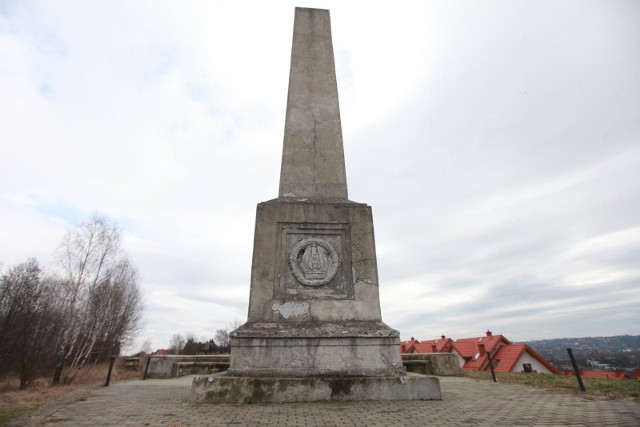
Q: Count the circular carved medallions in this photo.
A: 1